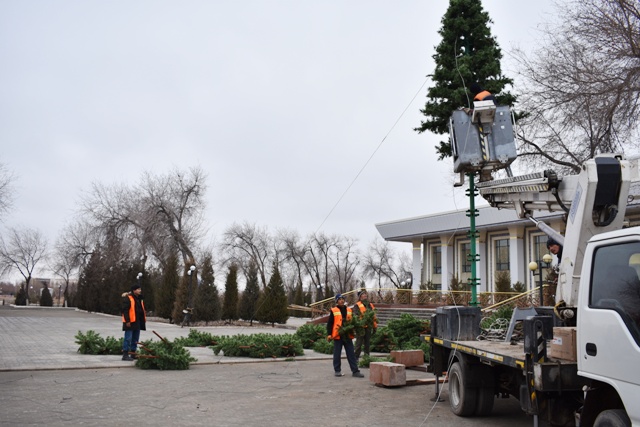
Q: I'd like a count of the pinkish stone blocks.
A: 2